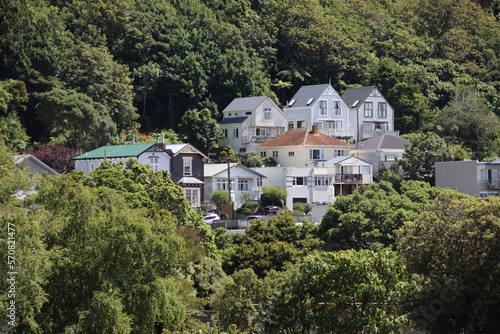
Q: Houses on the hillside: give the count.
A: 12